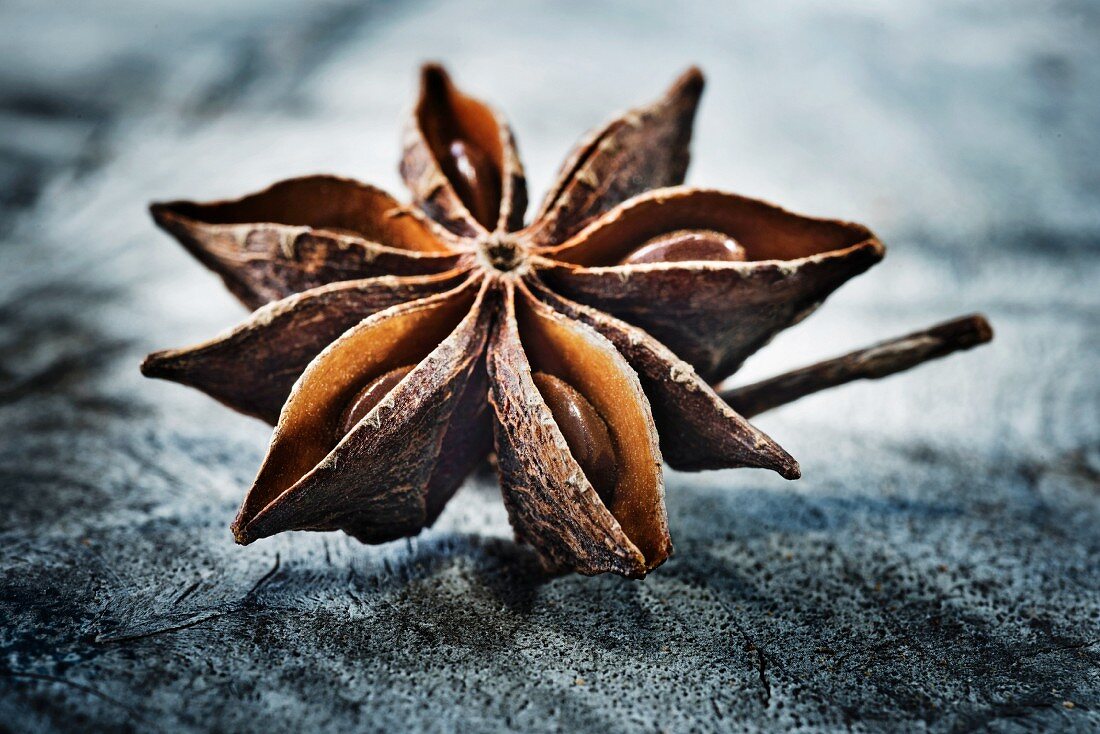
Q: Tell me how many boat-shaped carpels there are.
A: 8